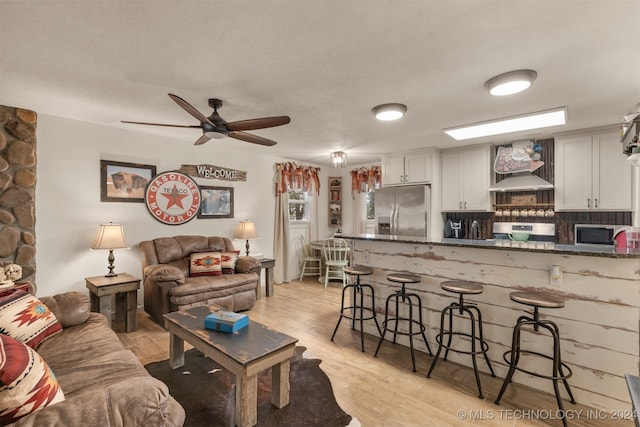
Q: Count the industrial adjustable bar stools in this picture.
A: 4